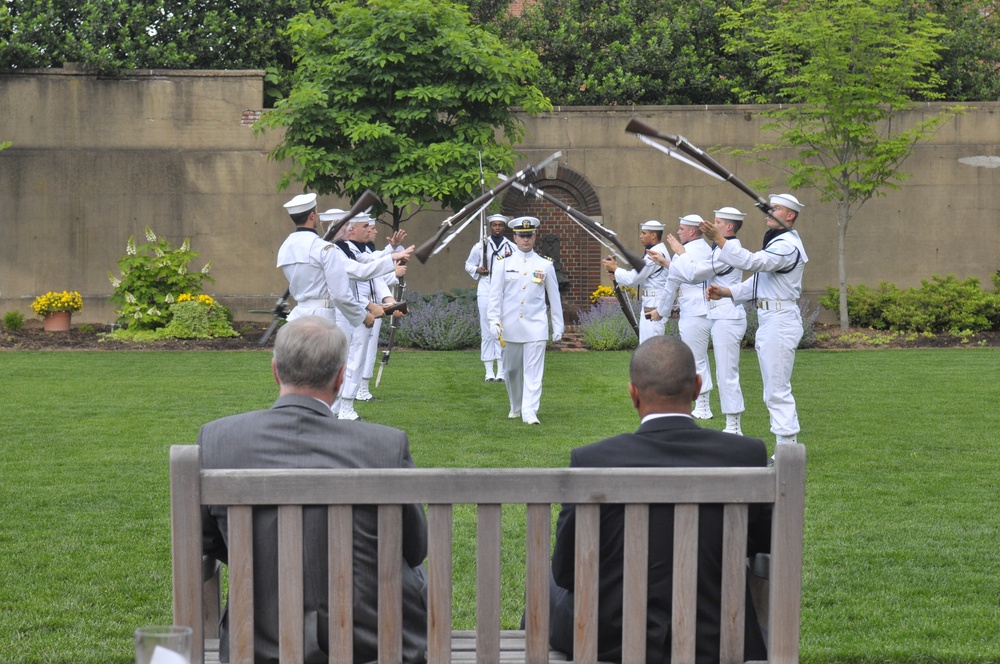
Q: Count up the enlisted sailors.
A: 9